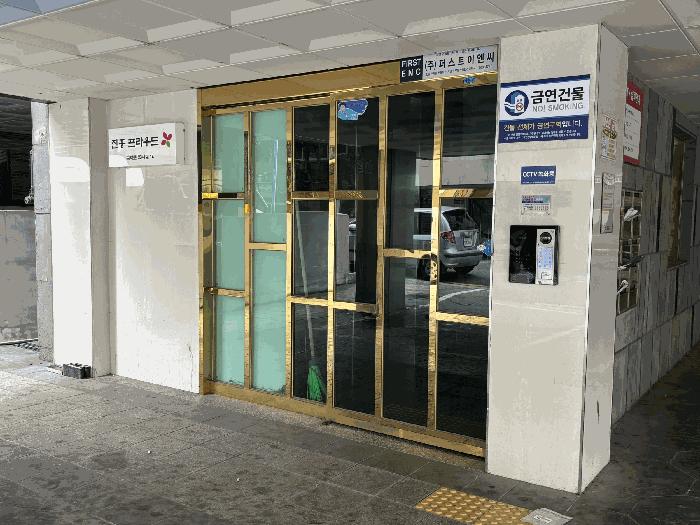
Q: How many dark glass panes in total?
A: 11